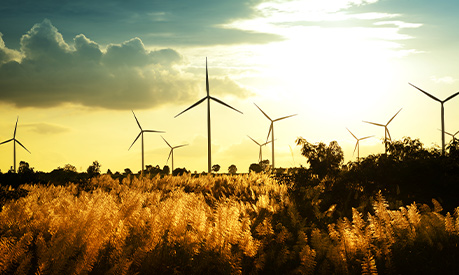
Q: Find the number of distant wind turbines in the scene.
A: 10